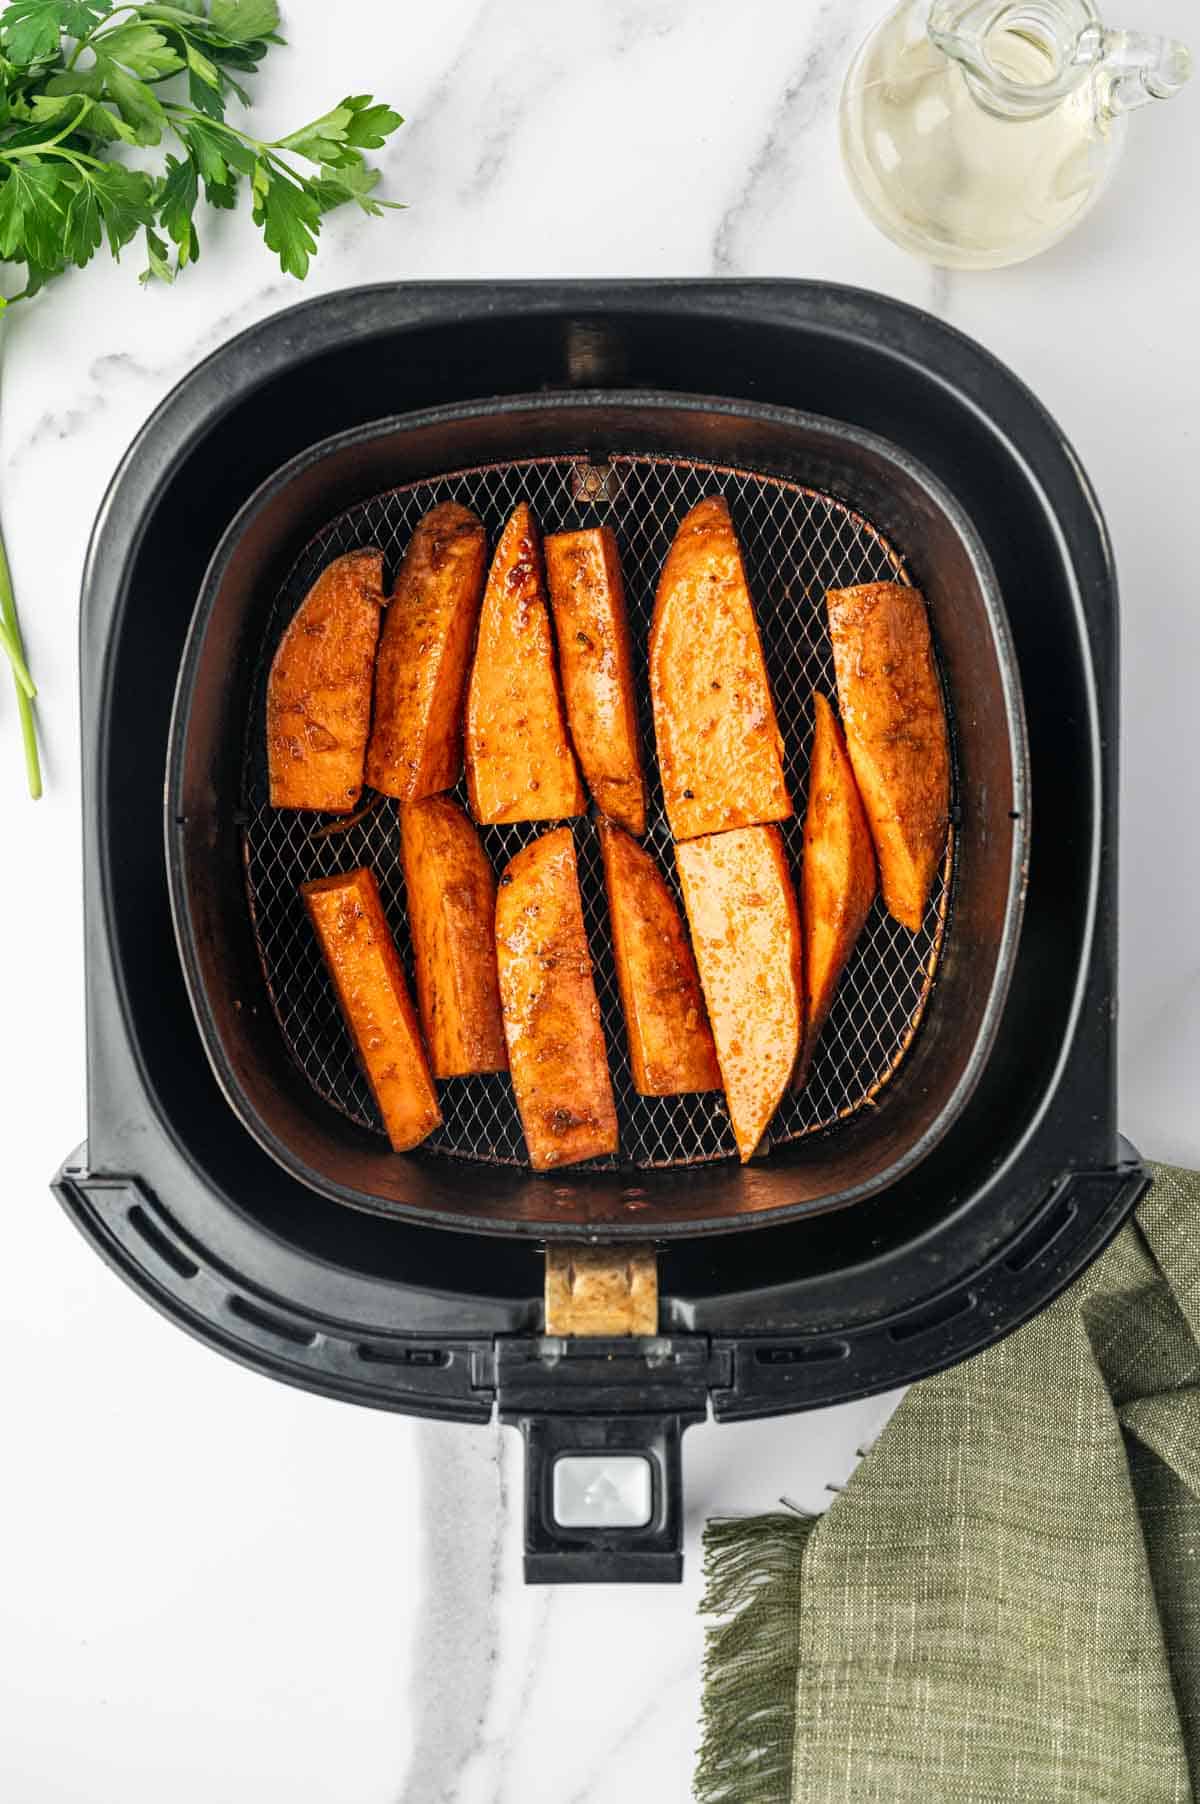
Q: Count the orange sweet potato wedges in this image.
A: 12